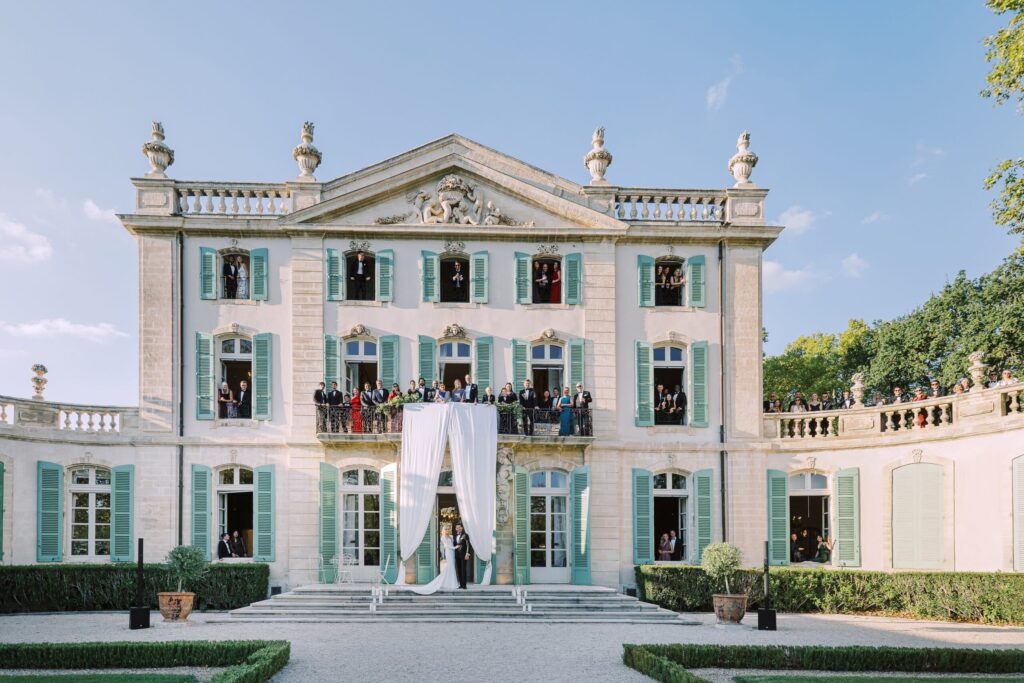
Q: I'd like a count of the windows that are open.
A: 13